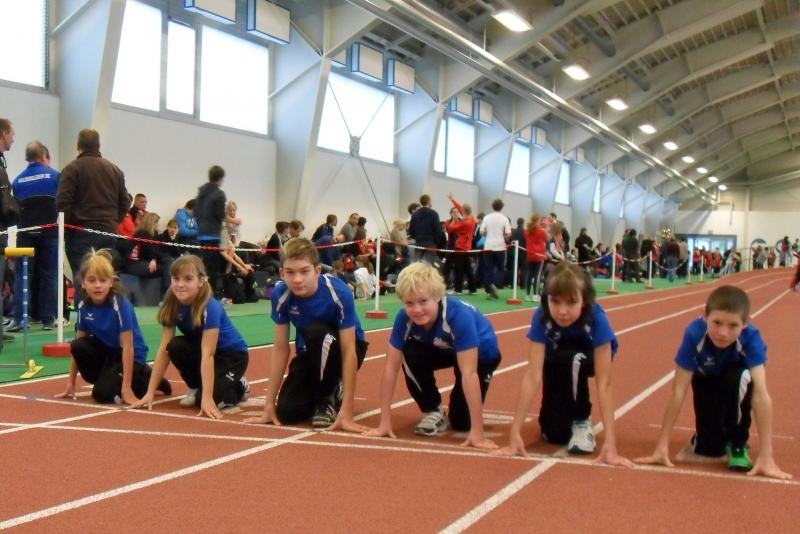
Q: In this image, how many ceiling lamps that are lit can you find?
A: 9